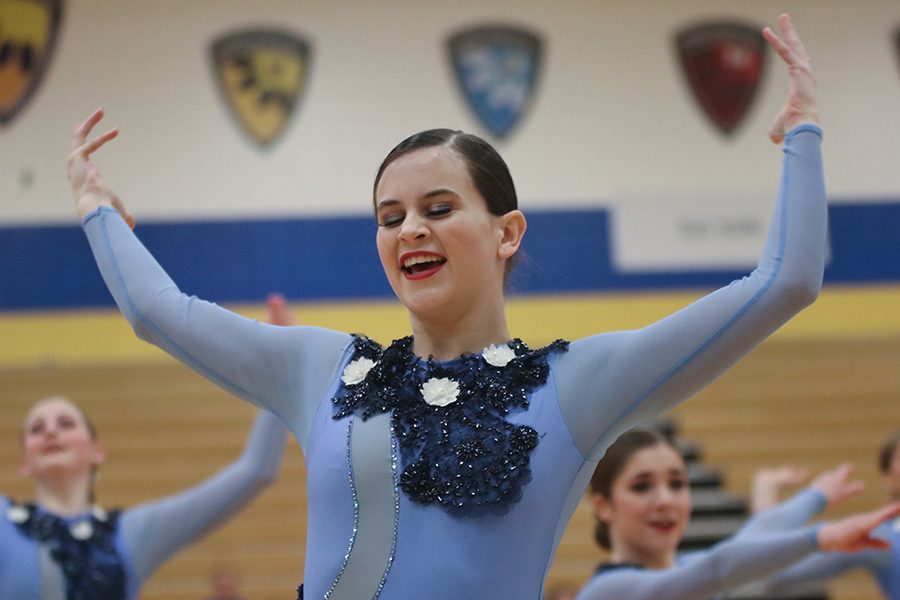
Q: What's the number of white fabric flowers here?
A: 6